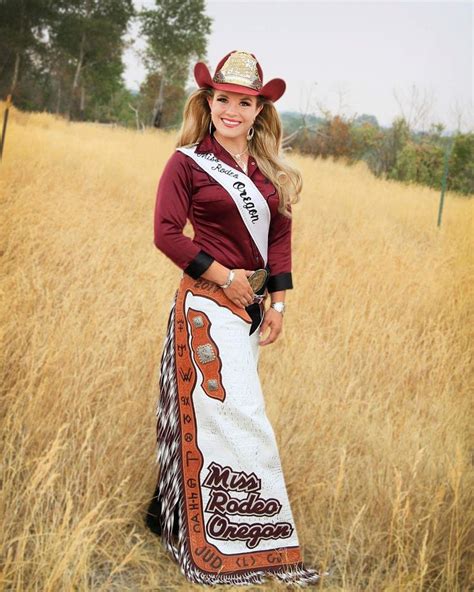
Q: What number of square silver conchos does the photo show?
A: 3